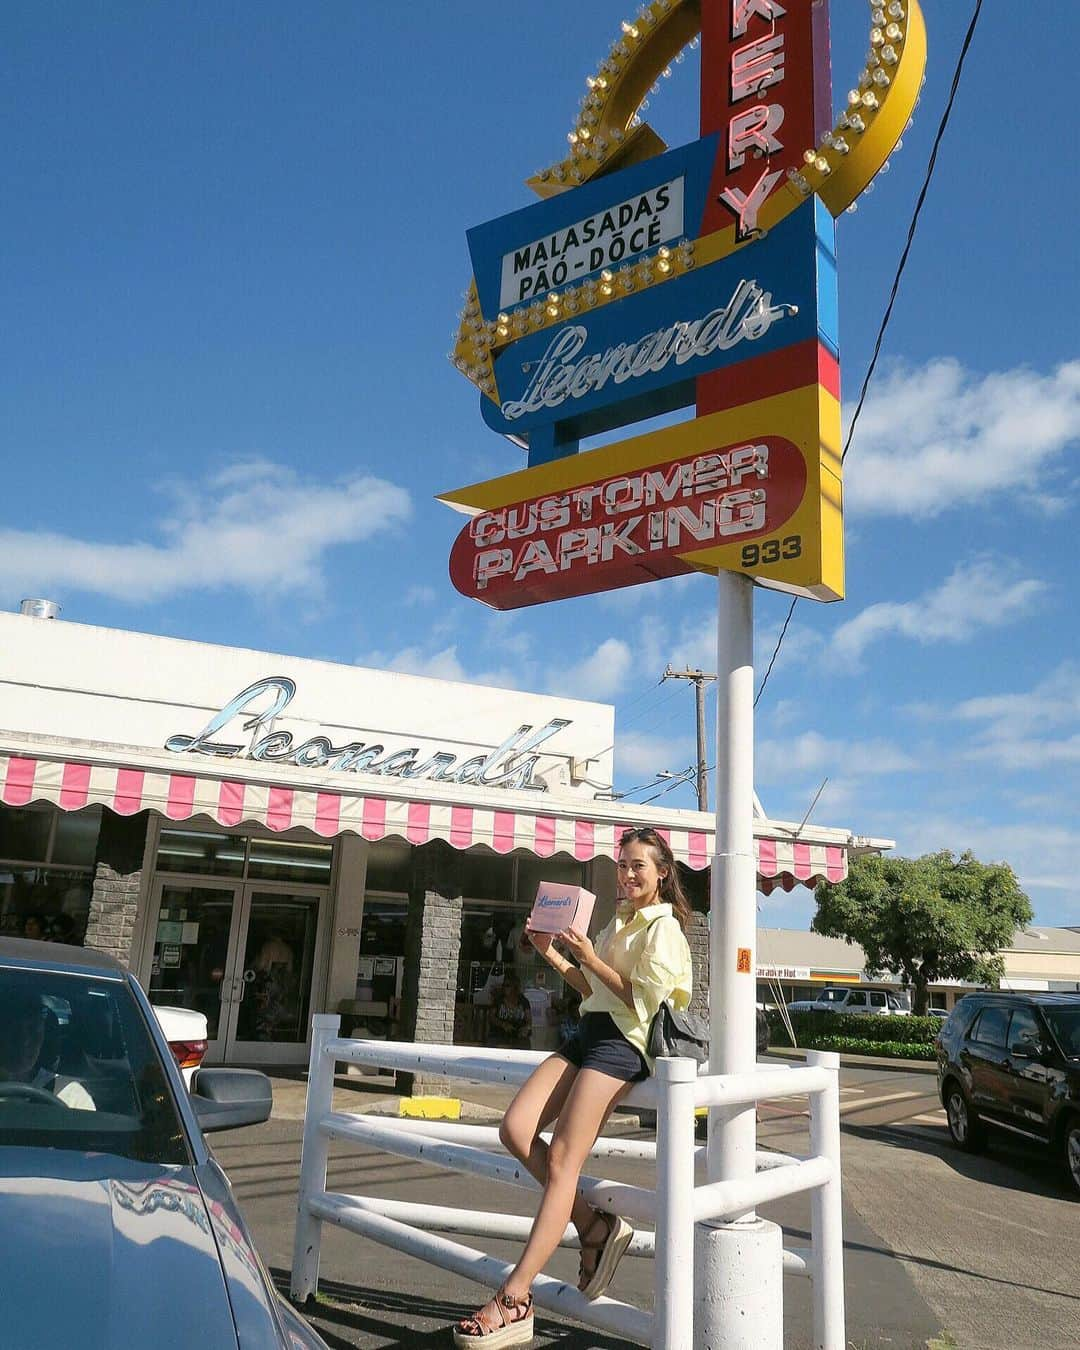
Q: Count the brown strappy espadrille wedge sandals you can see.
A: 2